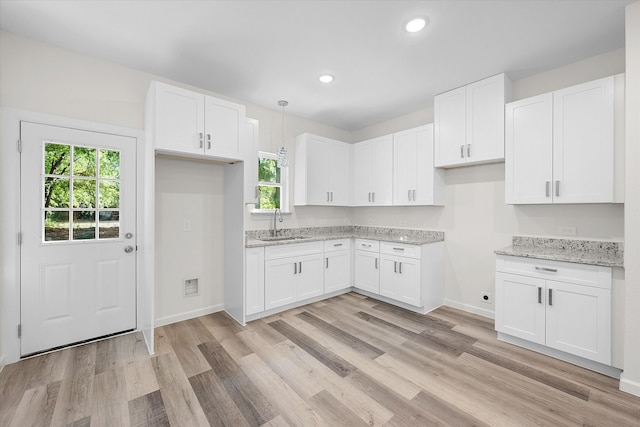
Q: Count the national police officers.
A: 0